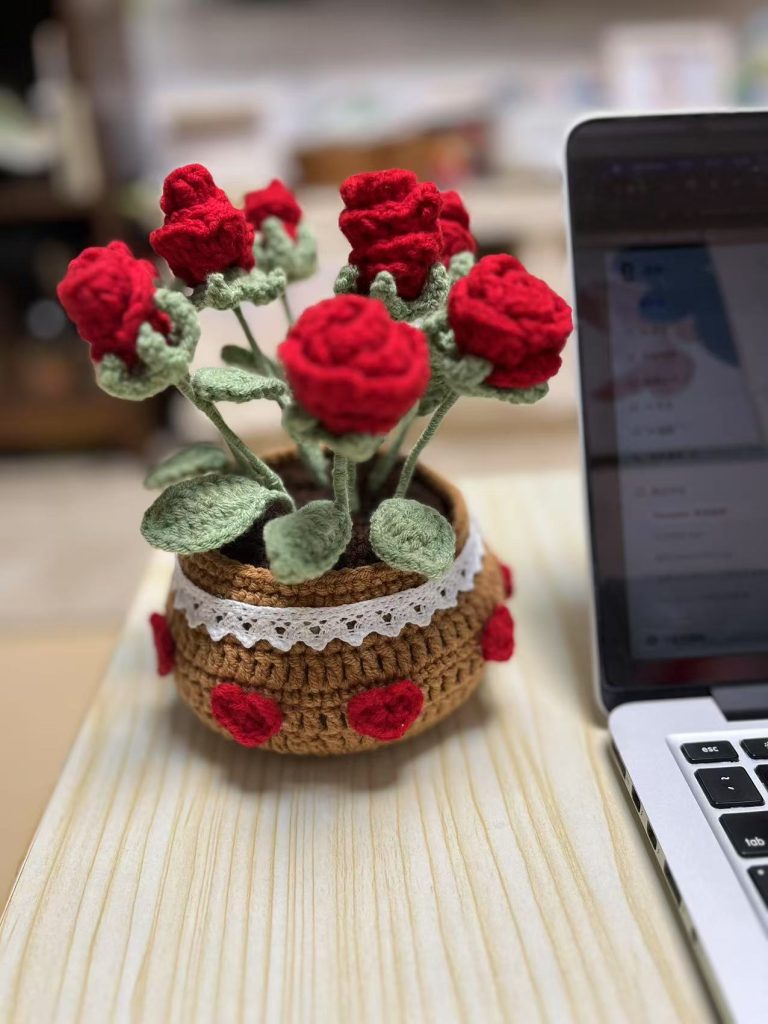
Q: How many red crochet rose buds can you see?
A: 7